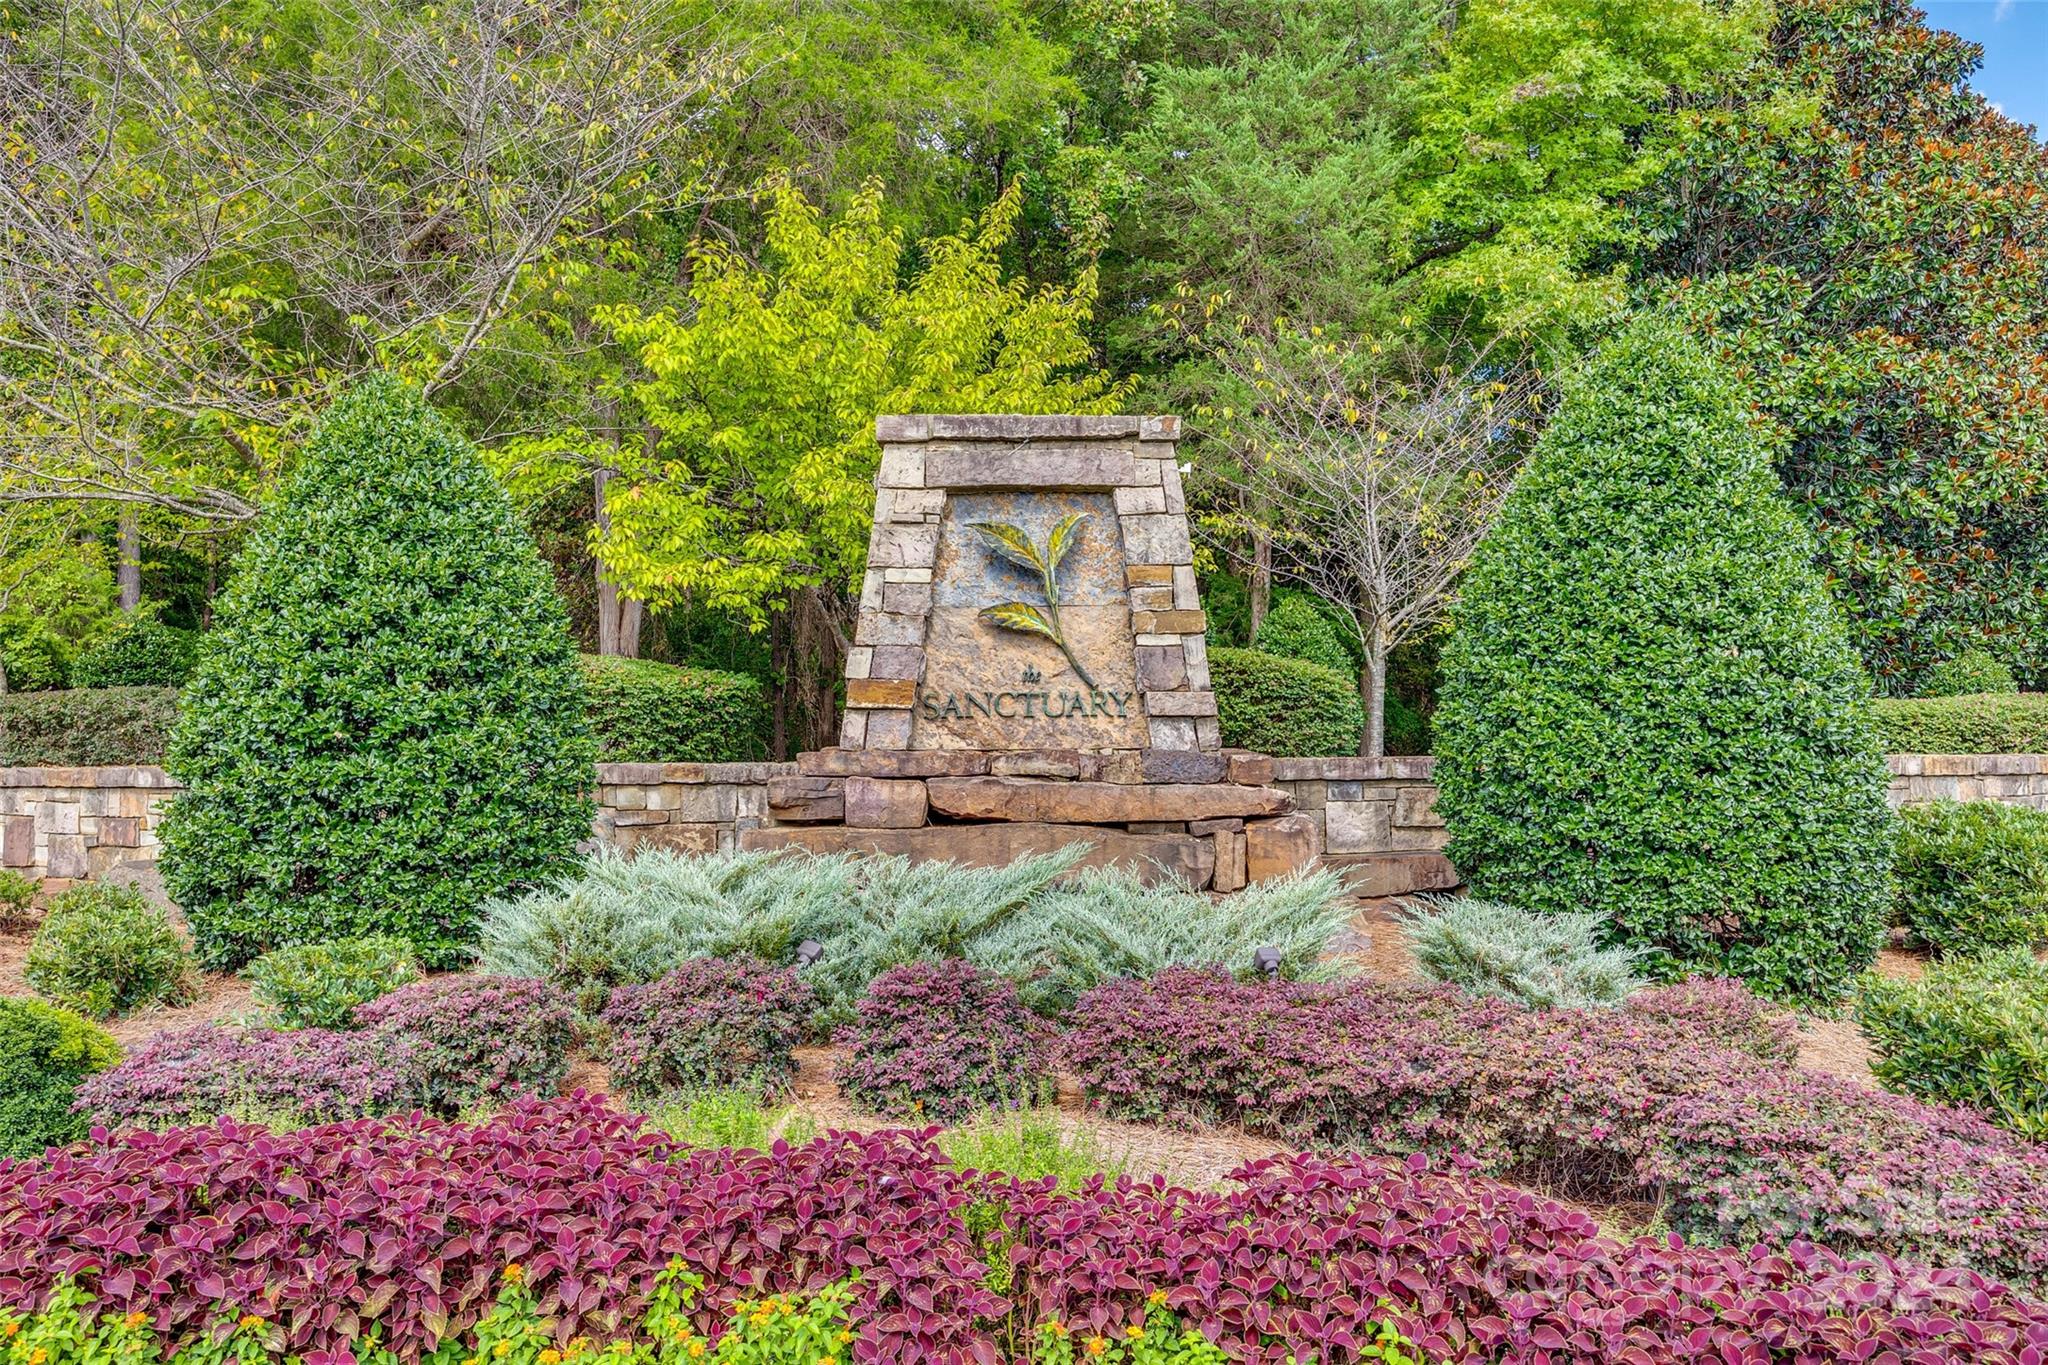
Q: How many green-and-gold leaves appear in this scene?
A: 3